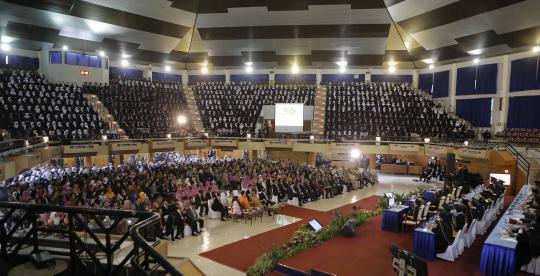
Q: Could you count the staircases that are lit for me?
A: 3